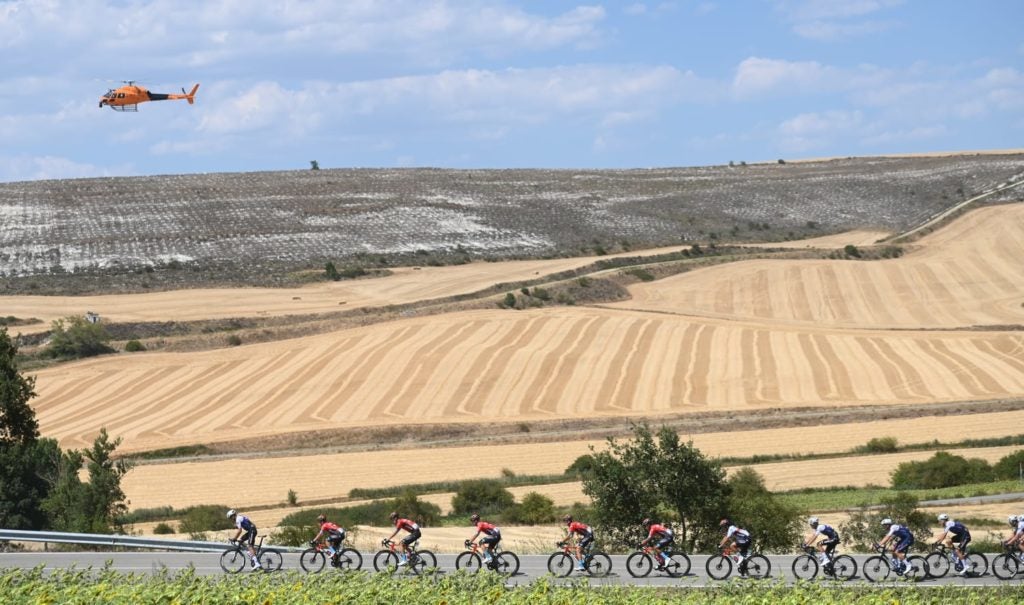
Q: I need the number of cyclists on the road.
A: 11